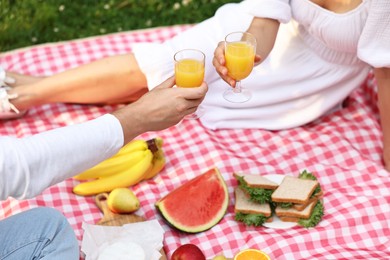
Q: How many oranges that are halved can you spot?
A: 1